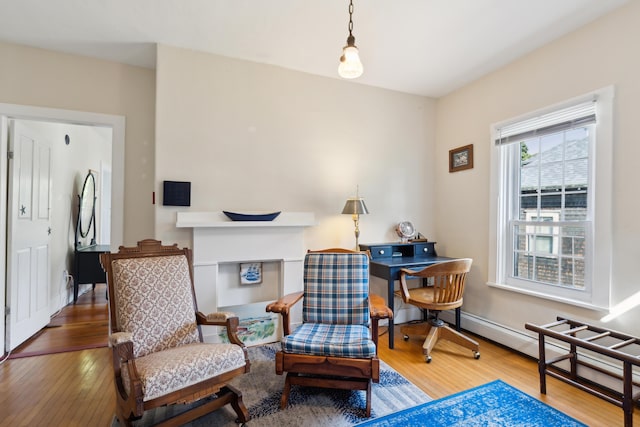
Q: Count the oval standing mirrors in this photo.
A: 1